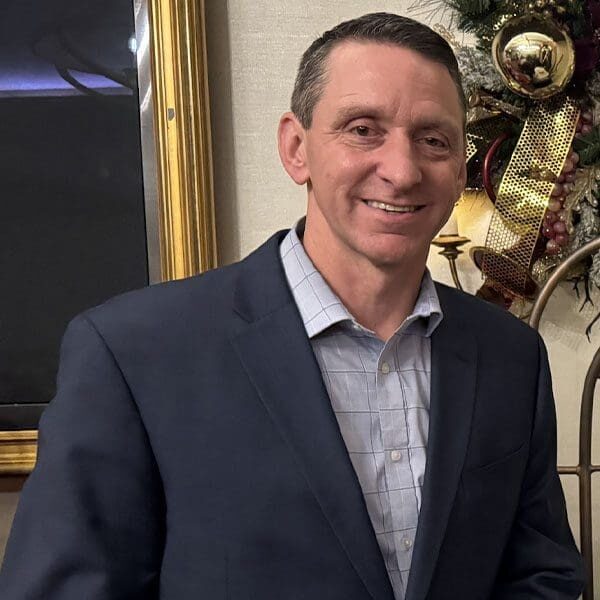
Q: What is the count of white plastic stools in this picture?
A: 0